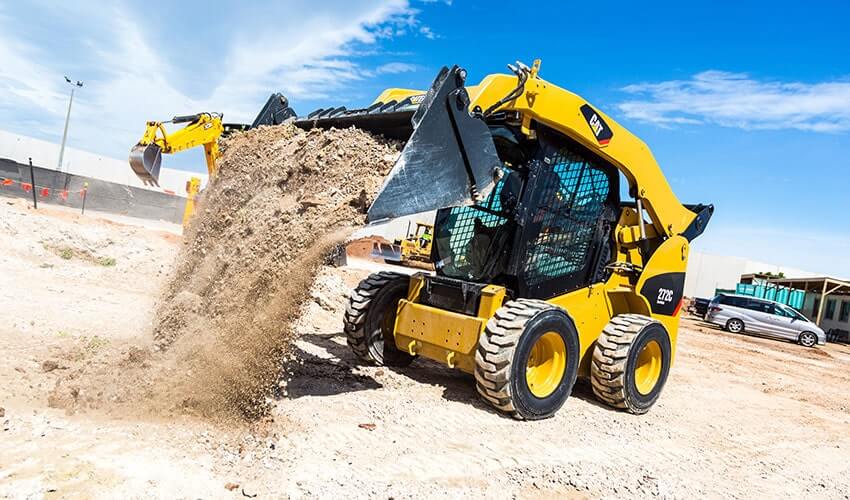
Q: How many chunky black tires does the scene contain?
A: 3